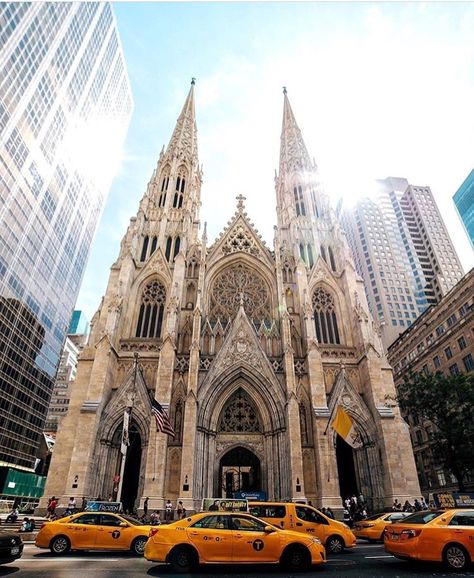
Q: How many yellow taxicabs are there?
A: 5